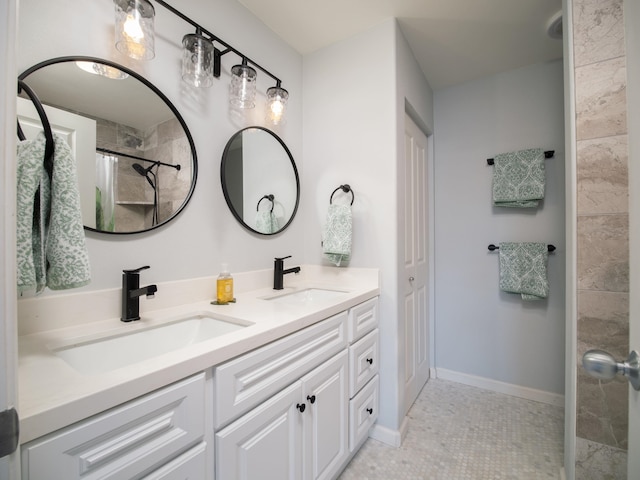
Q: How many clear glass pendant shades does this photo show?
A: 4